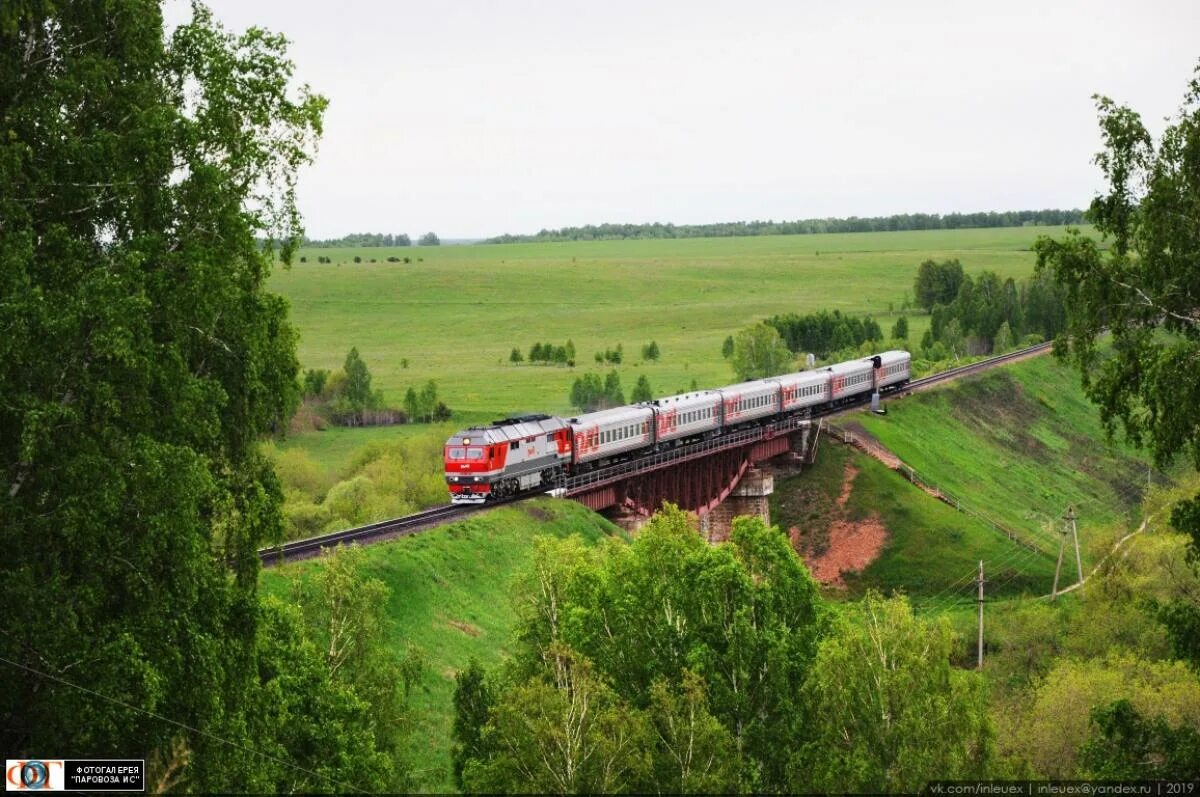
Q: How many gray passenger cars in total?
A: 6